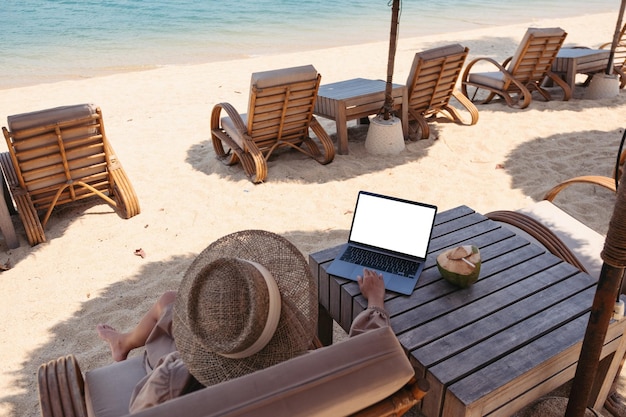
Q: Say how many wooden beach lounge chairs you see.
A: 7